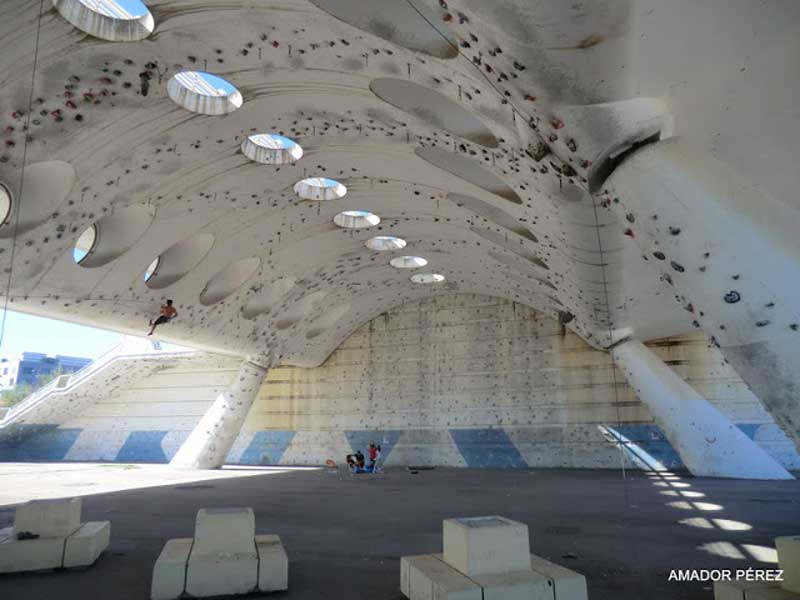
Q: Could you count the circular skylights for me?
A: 8